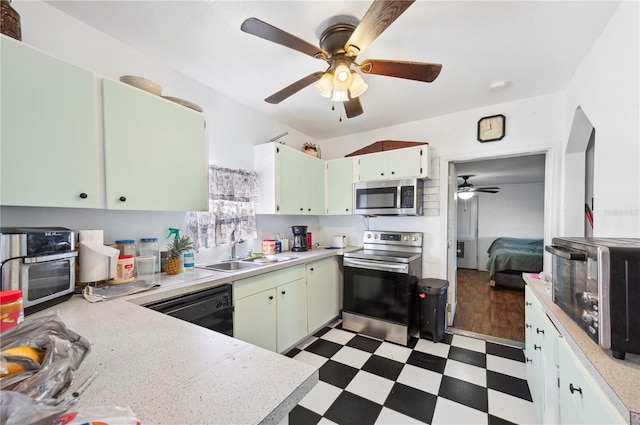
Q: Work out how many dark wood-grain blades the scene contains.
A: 5